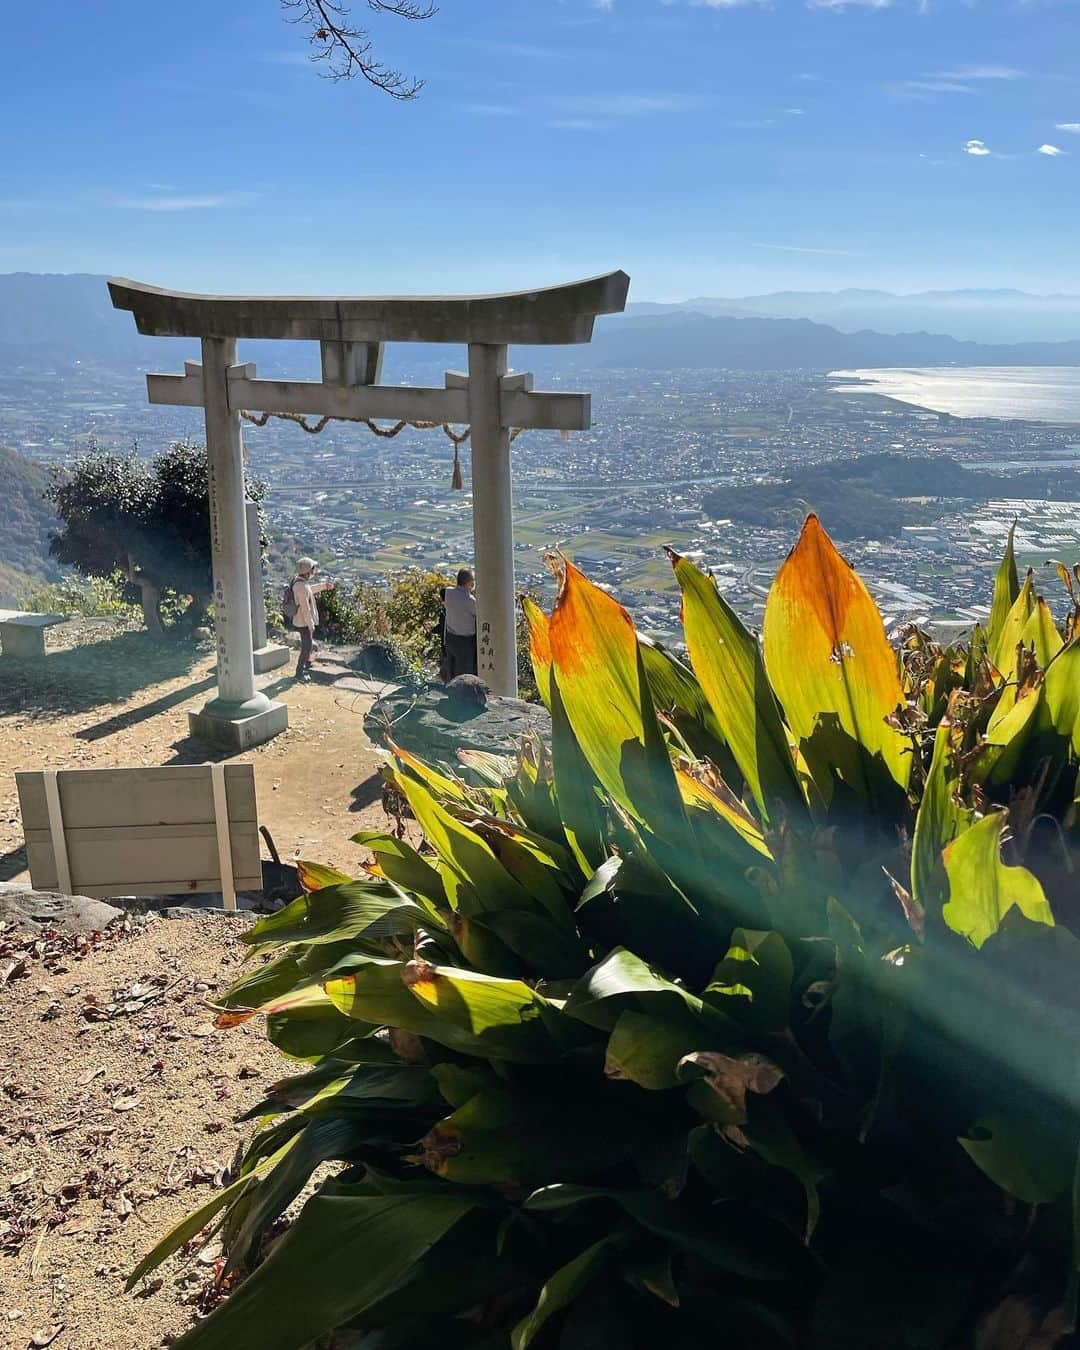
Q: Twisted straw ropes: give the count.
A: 1